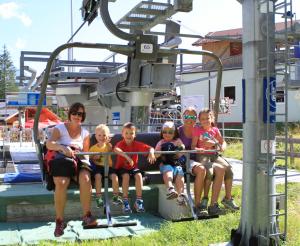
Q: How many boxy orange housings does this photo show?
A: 0